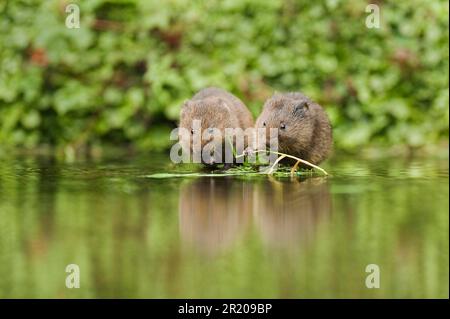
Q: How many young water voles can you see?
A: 2